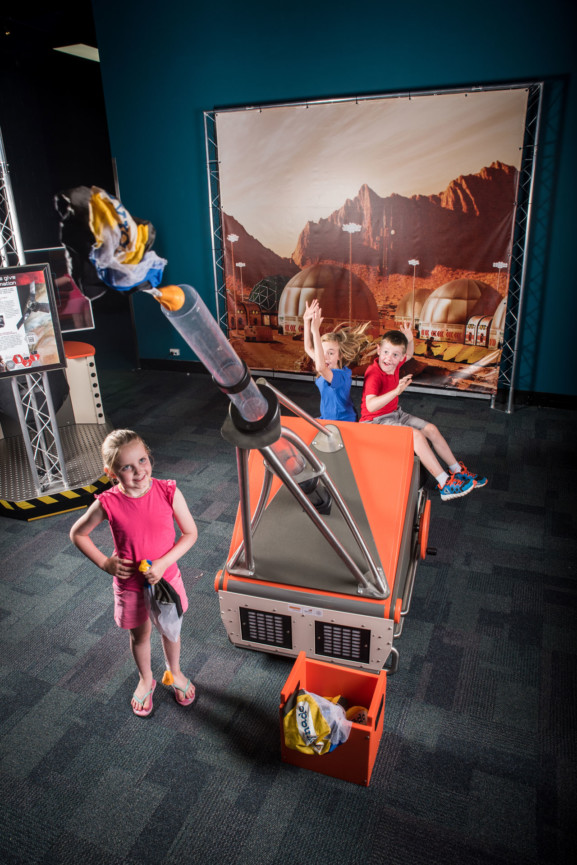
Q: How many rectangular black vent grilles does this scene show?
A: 2